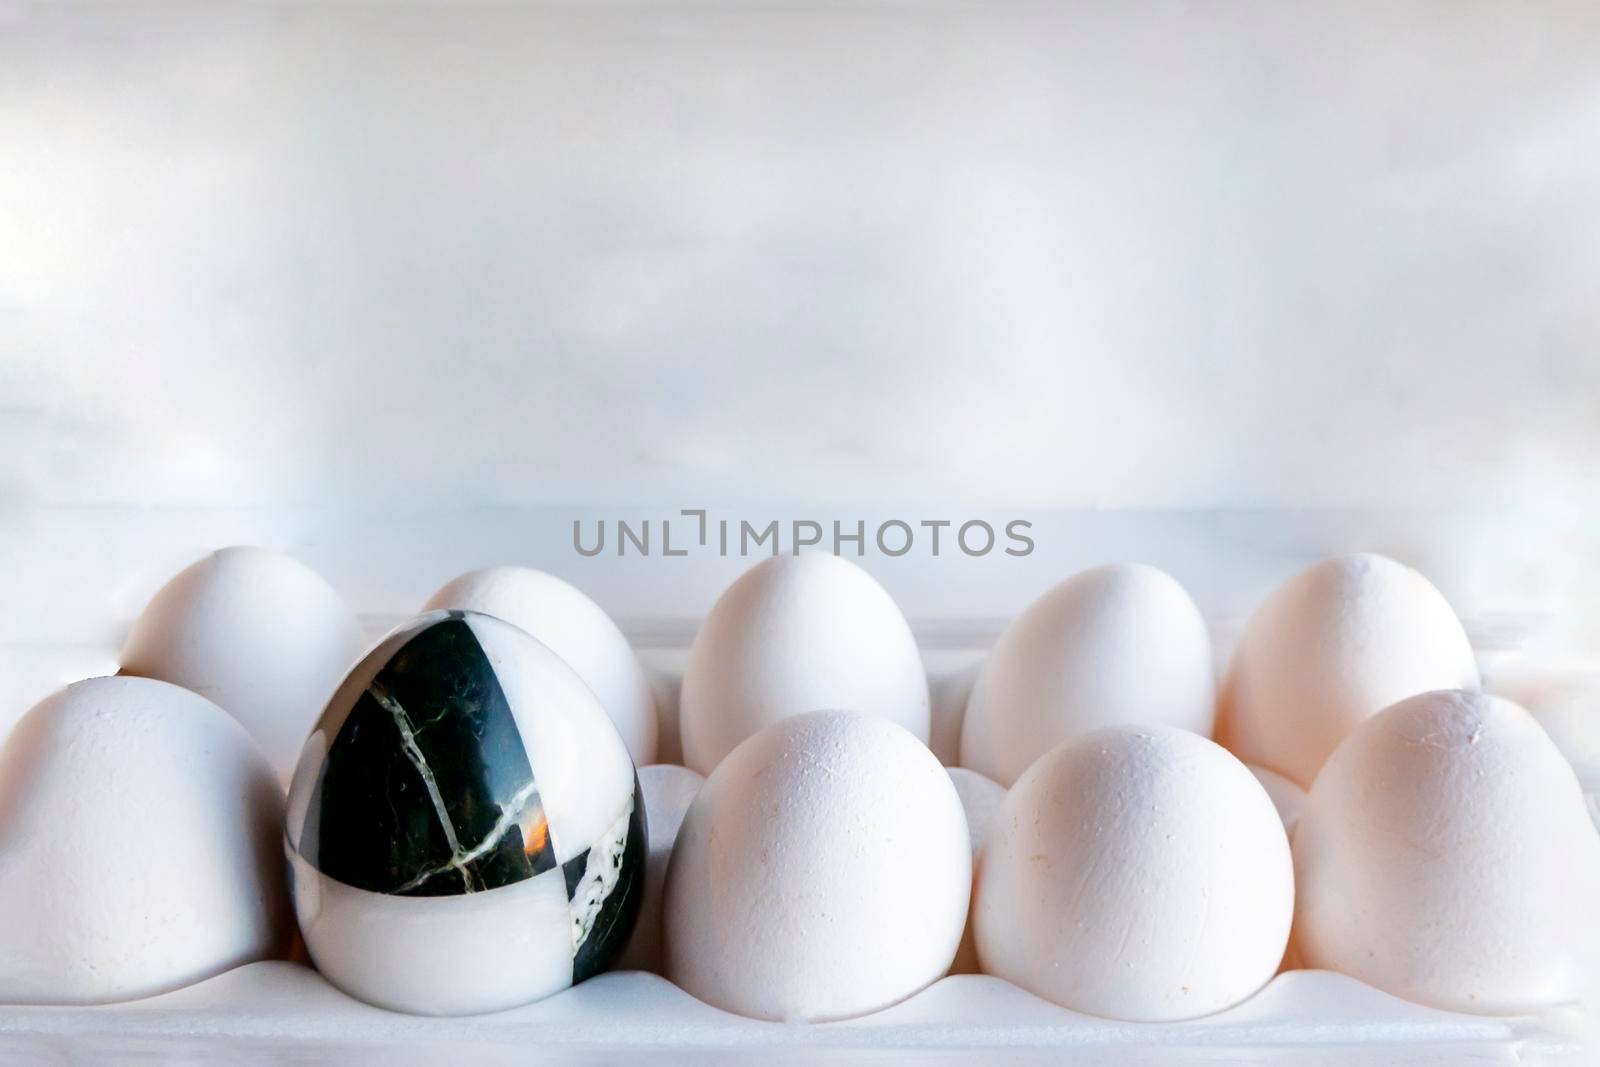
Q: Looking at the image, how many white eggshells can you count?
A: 9